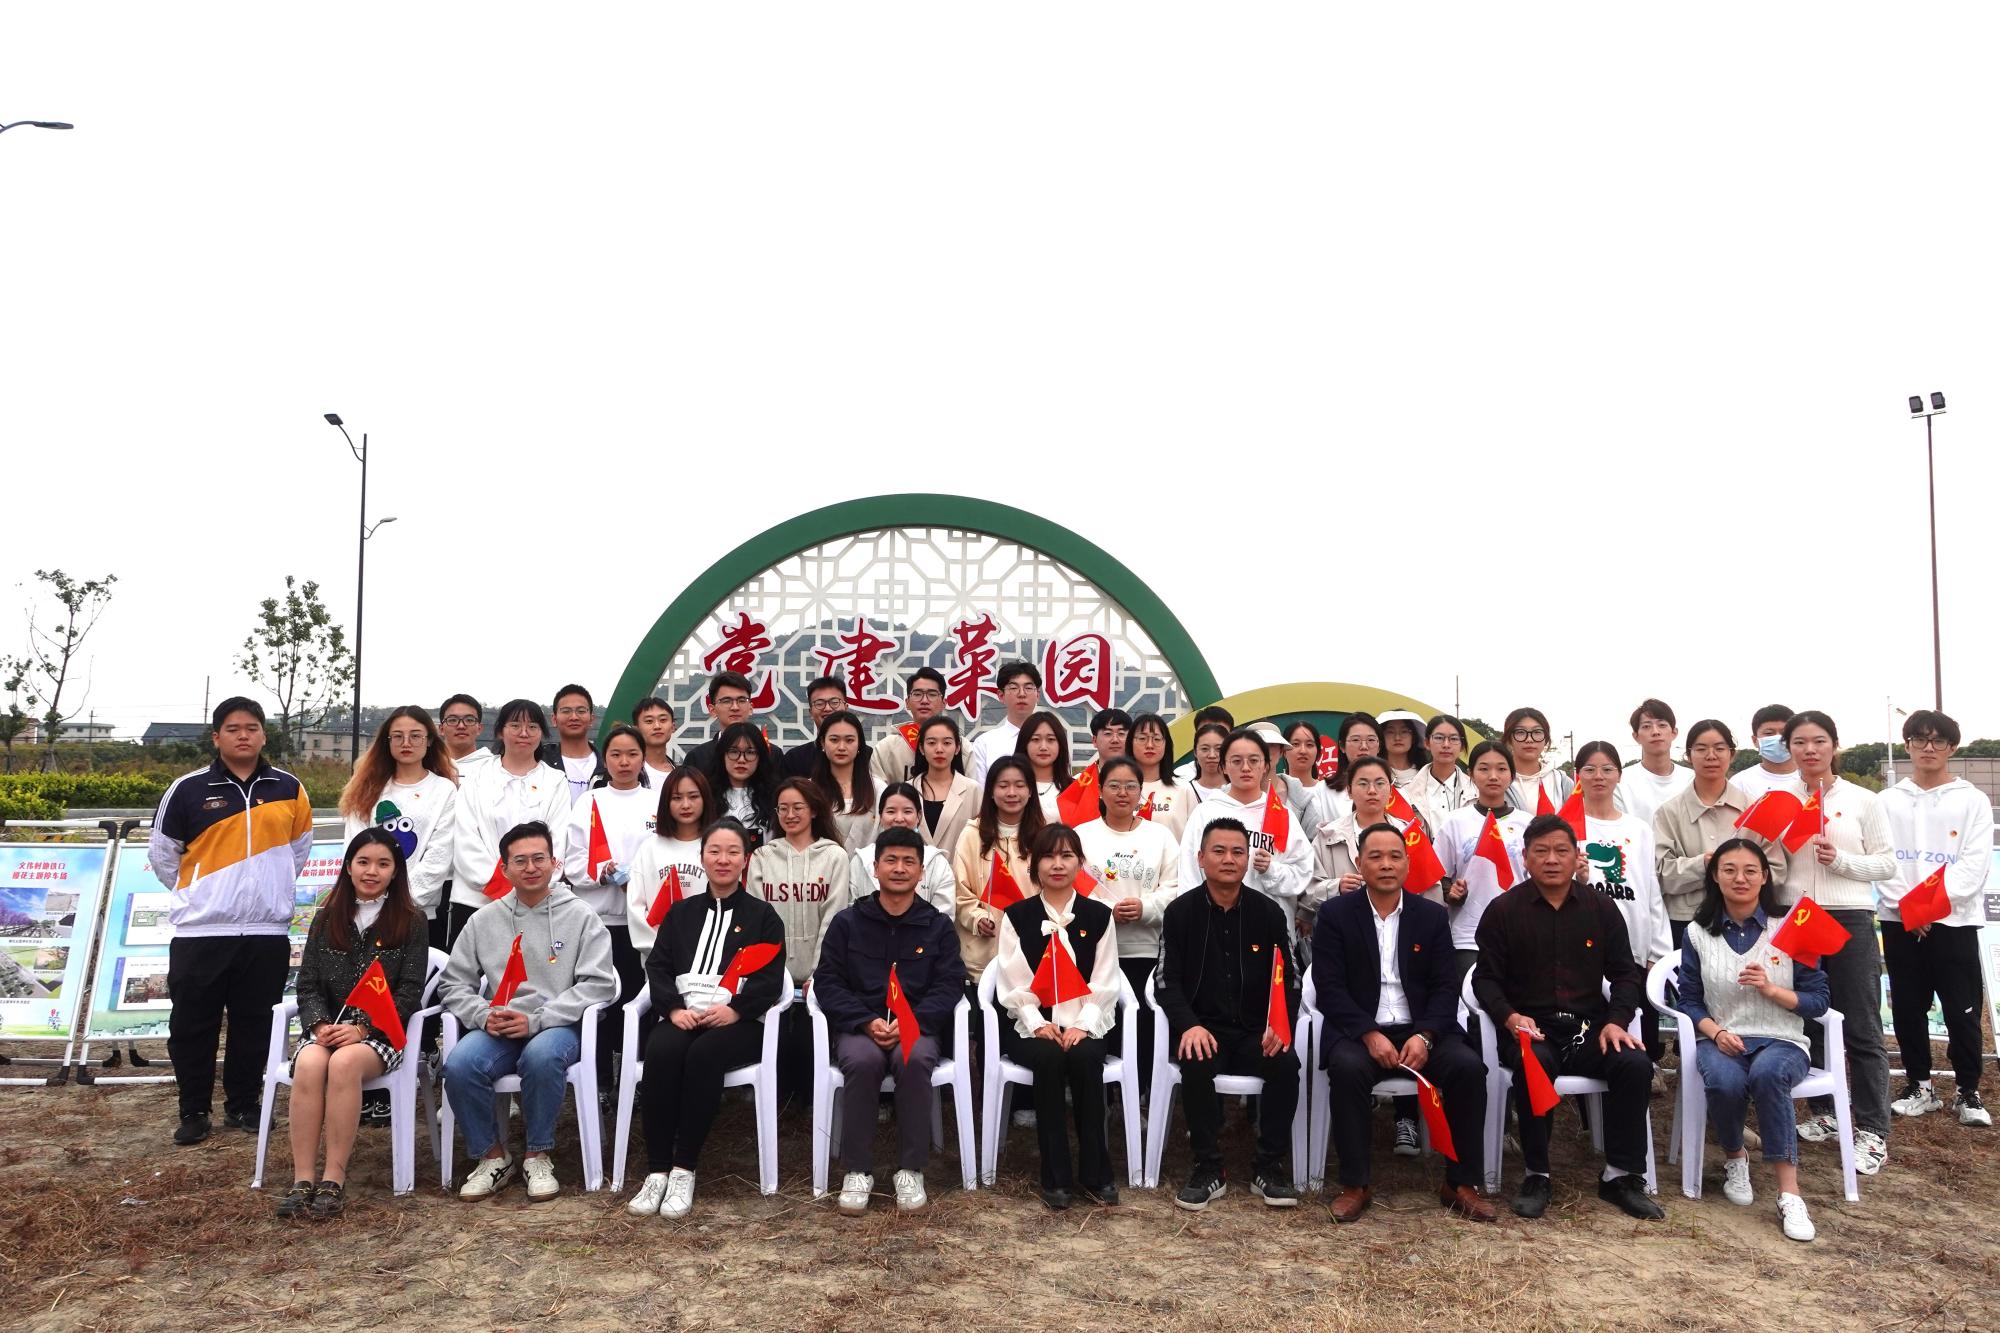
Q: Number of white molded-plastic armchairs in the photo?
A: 9